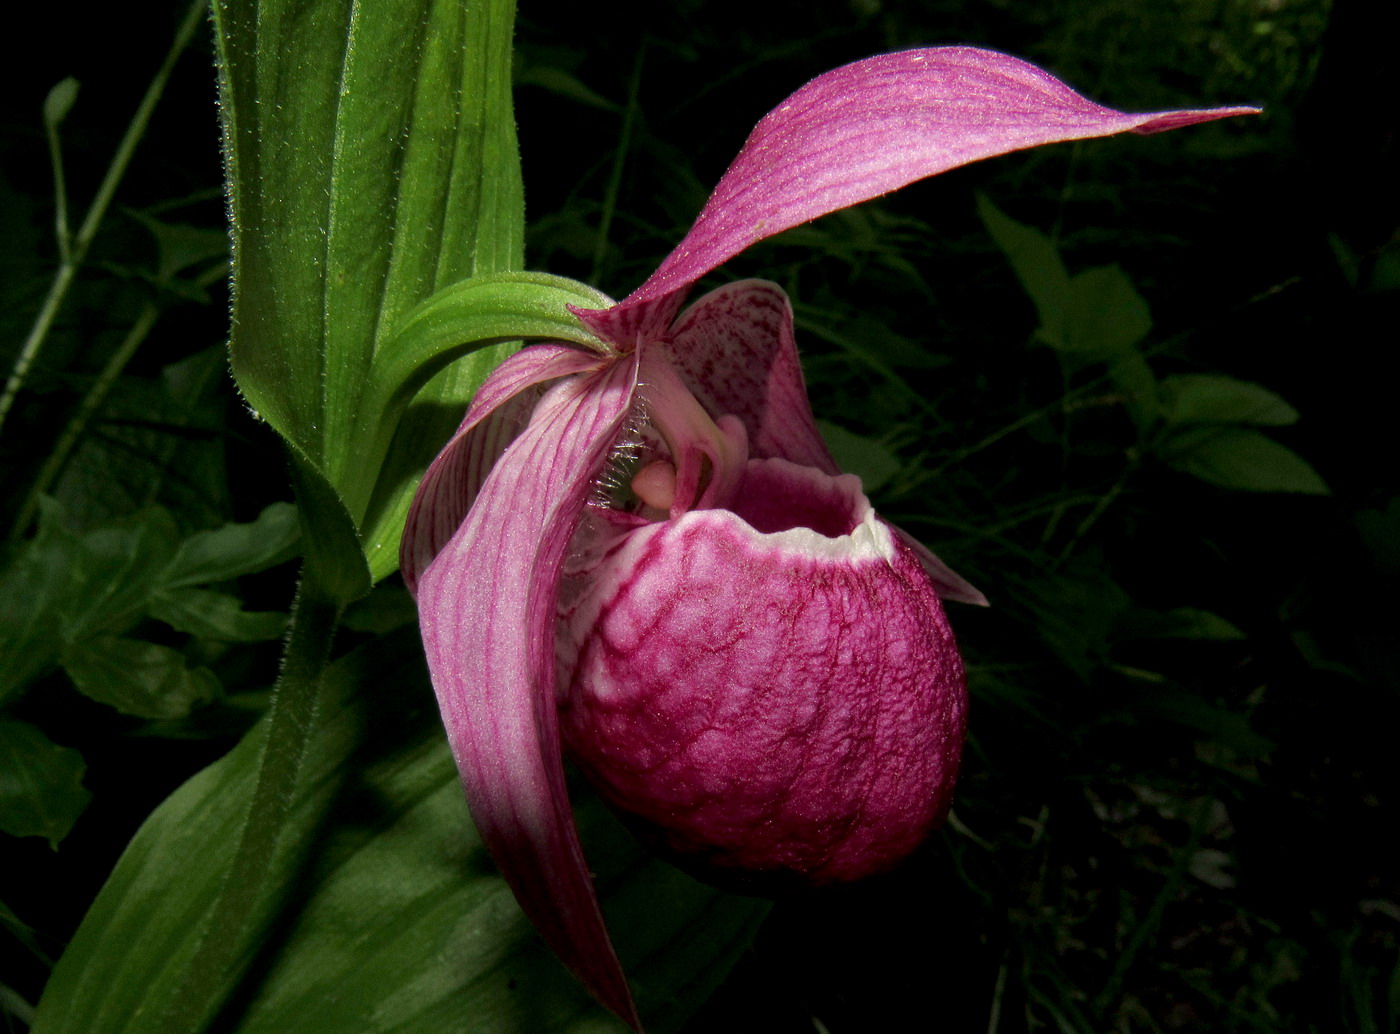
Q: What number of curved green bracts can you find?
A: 1